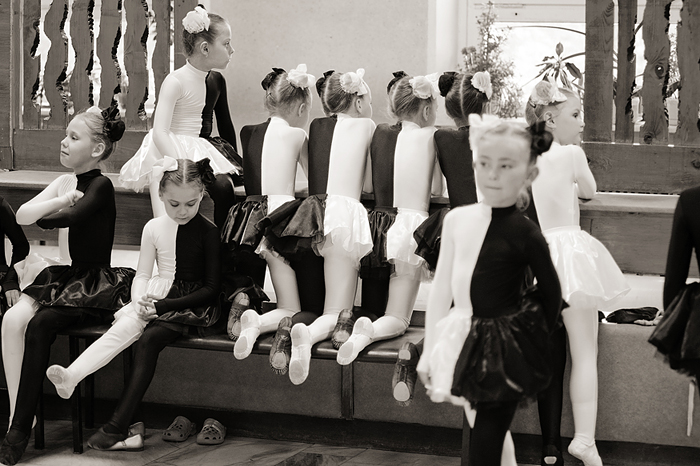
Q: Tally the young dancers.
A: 11